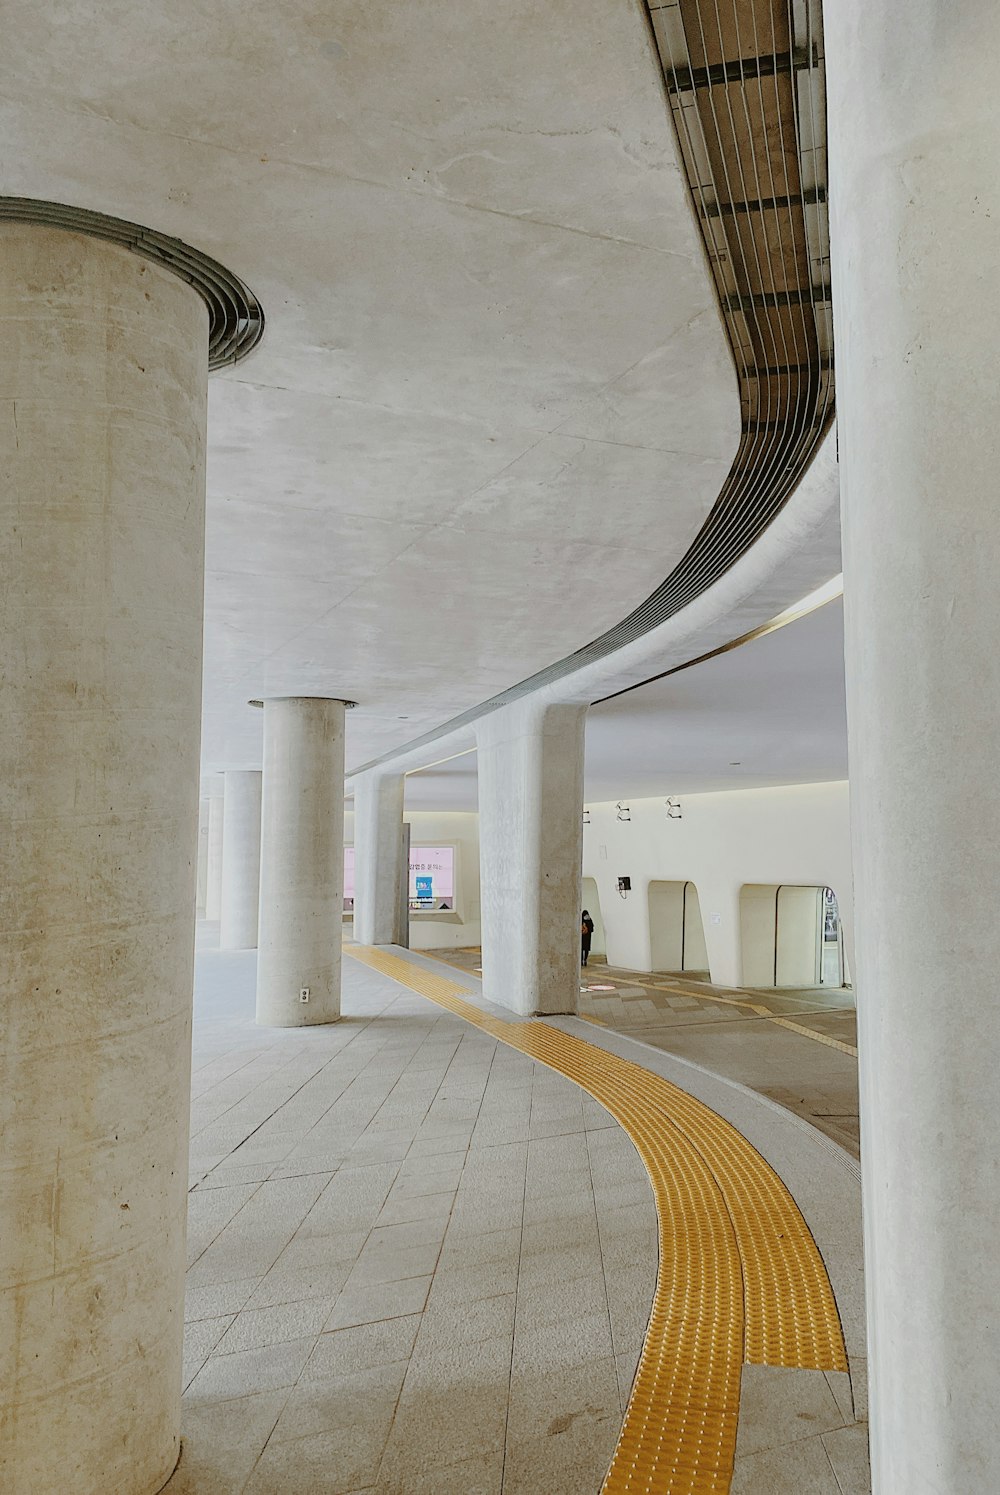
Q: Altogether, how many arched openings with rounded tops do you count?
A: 3